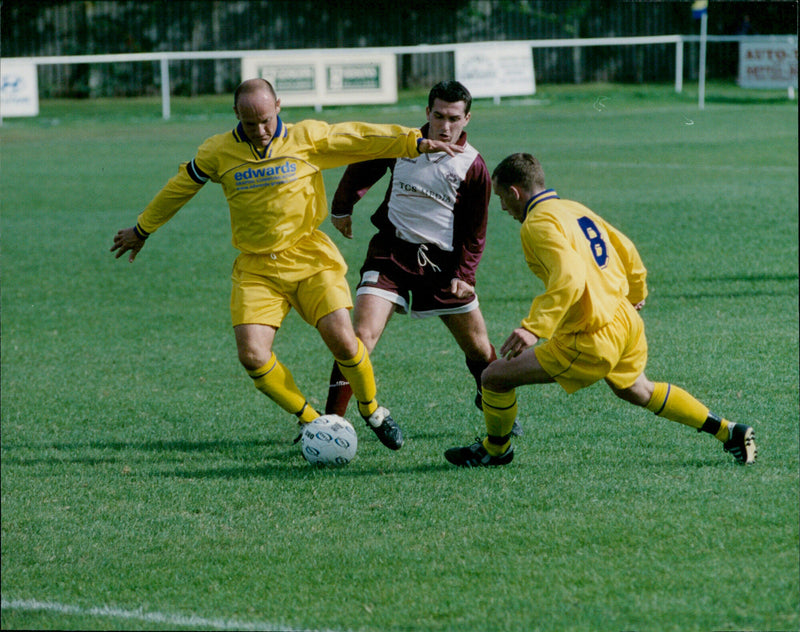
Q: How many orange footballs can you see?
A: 0